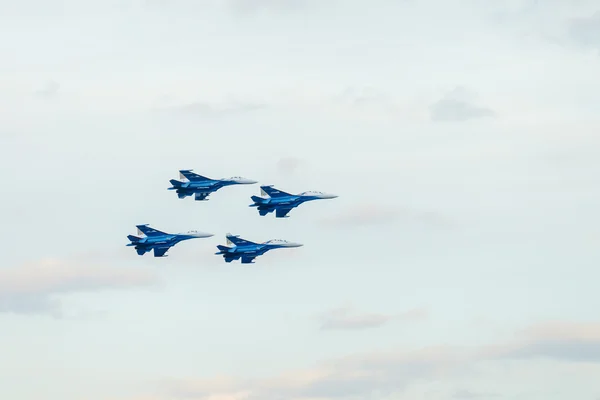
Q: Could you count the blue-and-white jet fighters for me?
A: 4